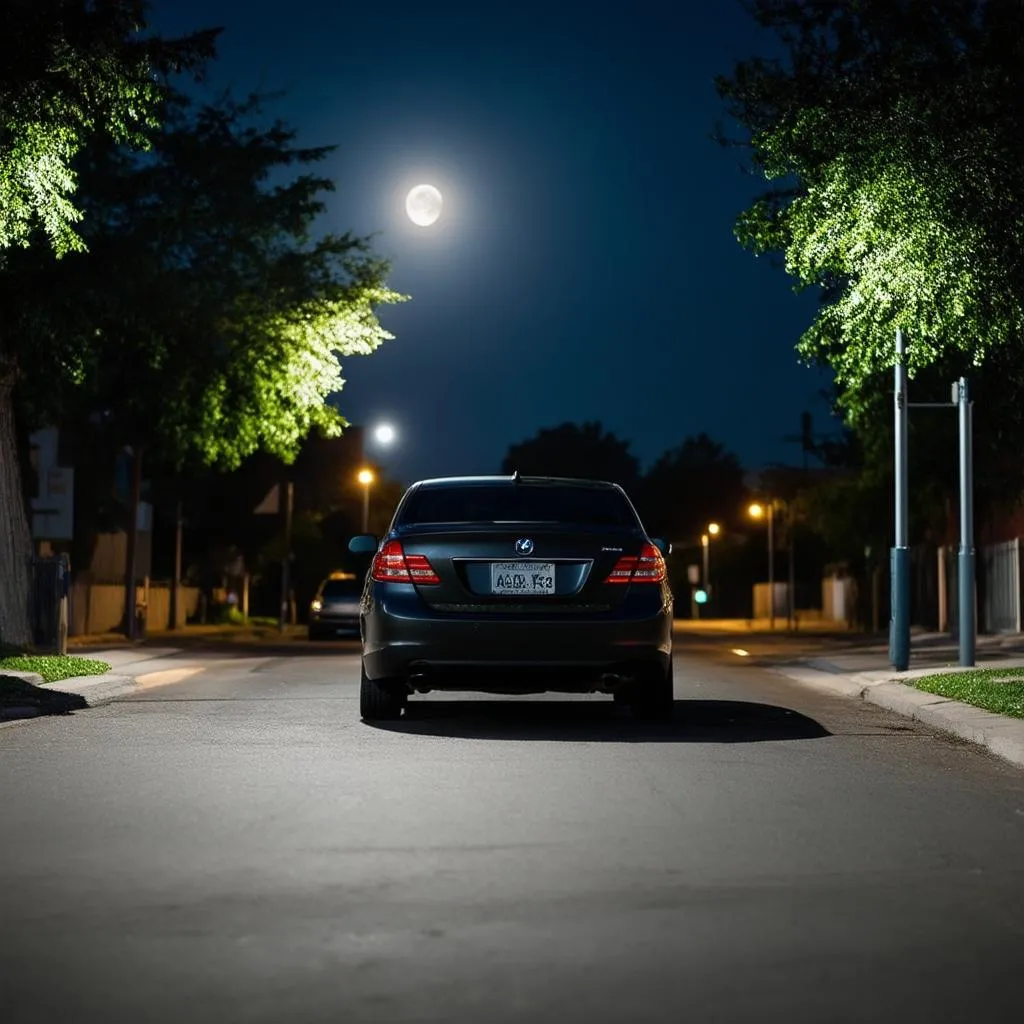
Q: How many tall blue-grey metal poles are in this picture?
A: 2